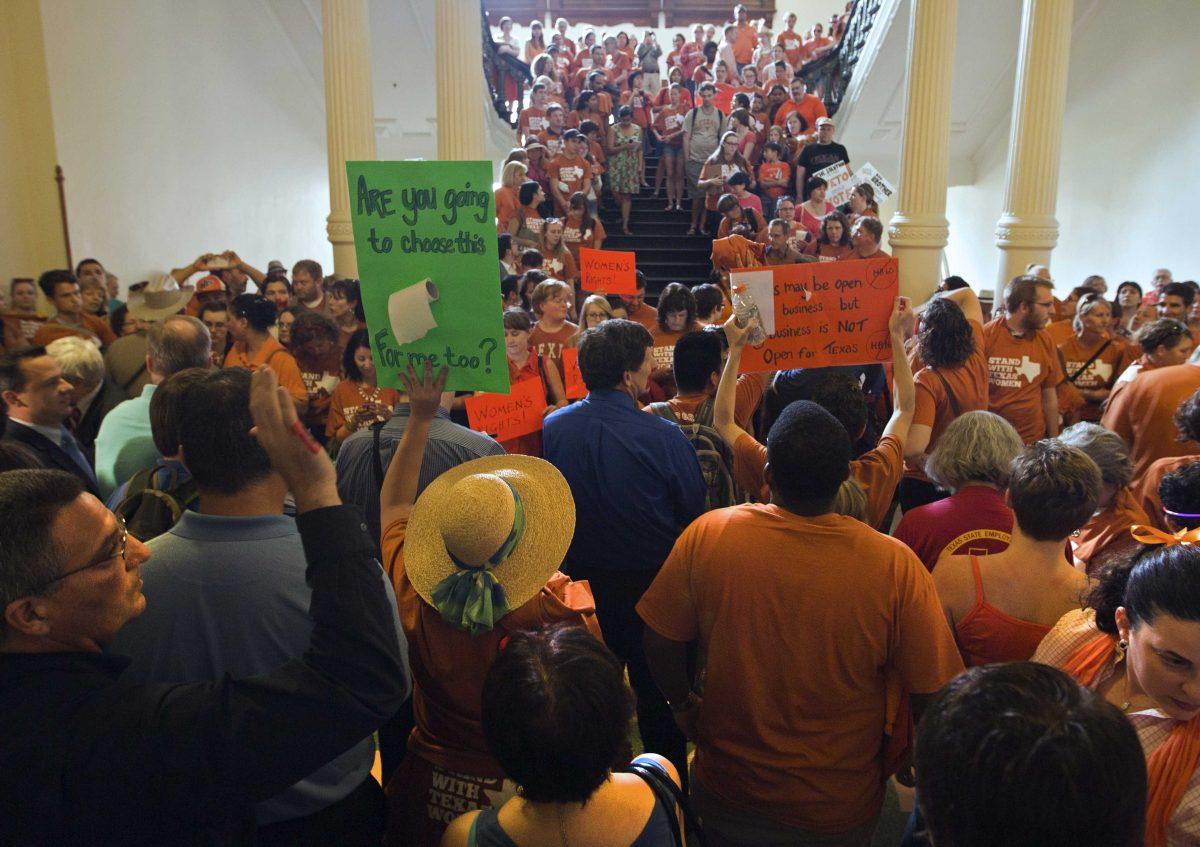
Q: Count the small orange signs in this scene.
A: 3